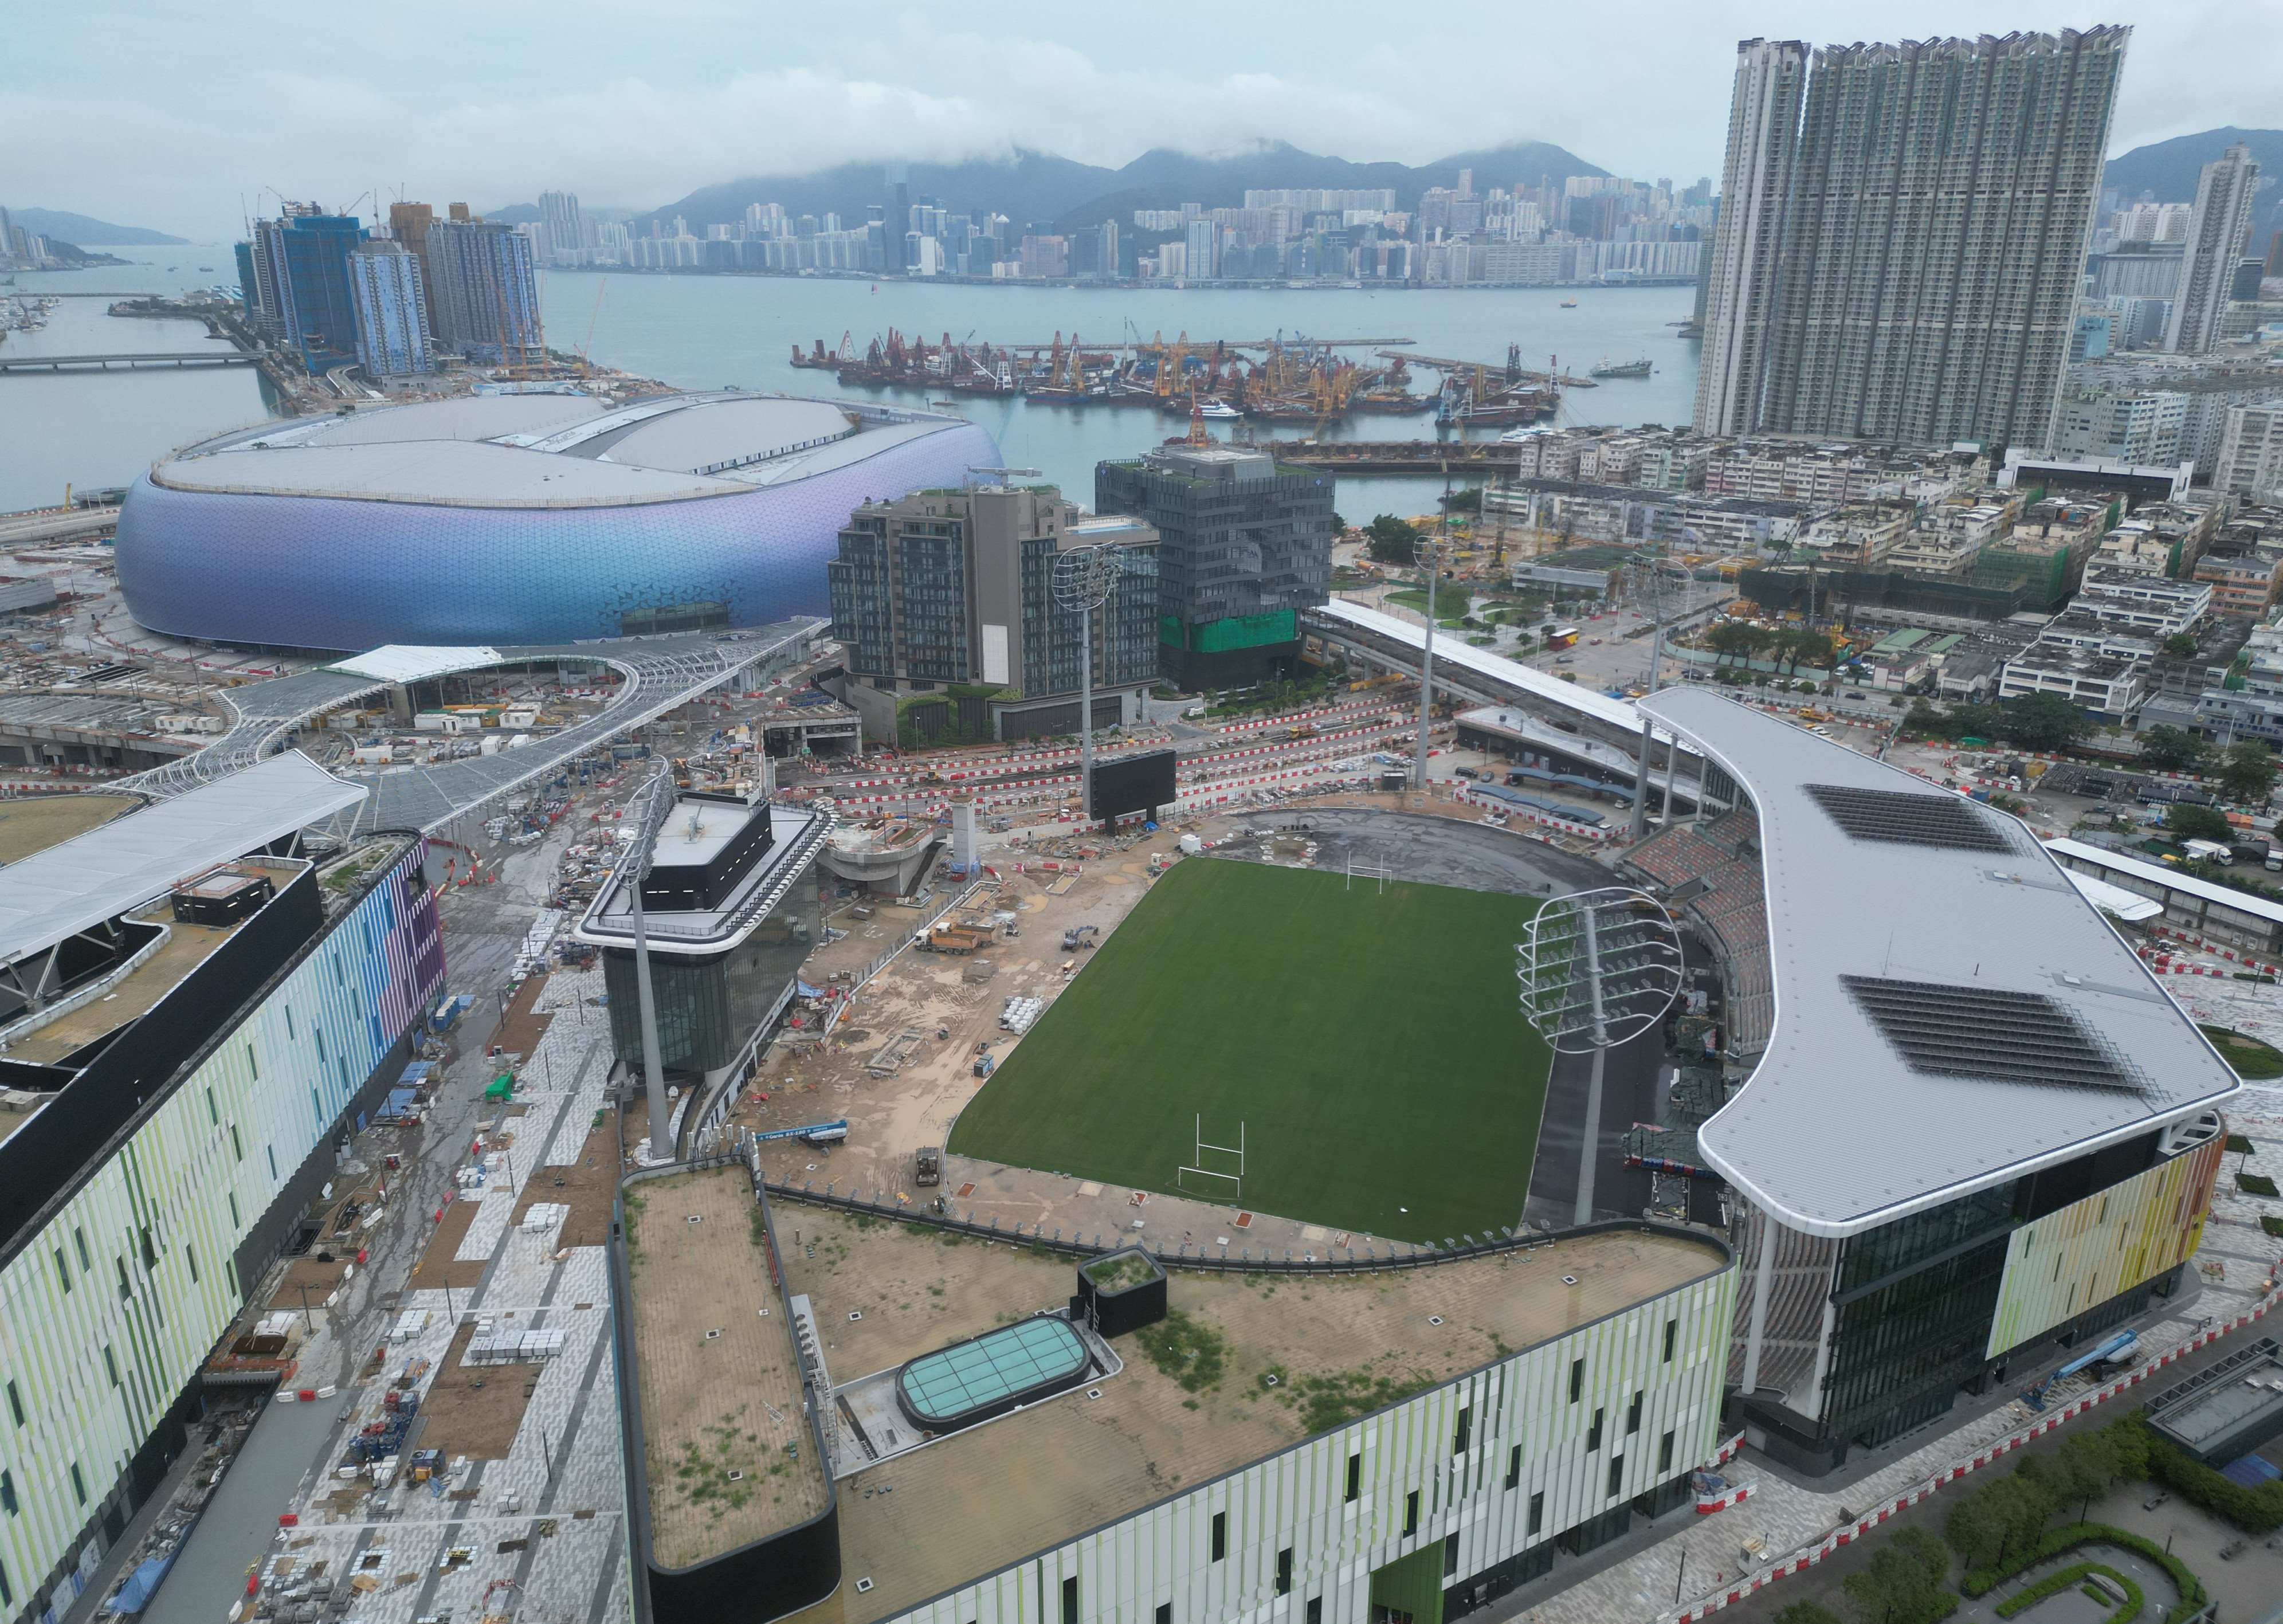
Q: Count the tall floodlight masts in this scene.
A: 5